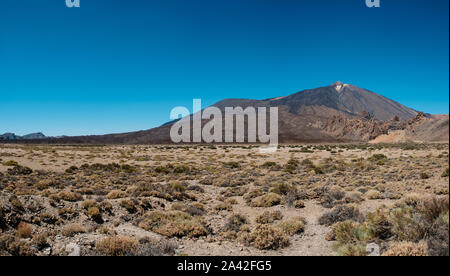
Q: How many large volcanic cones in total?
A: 1